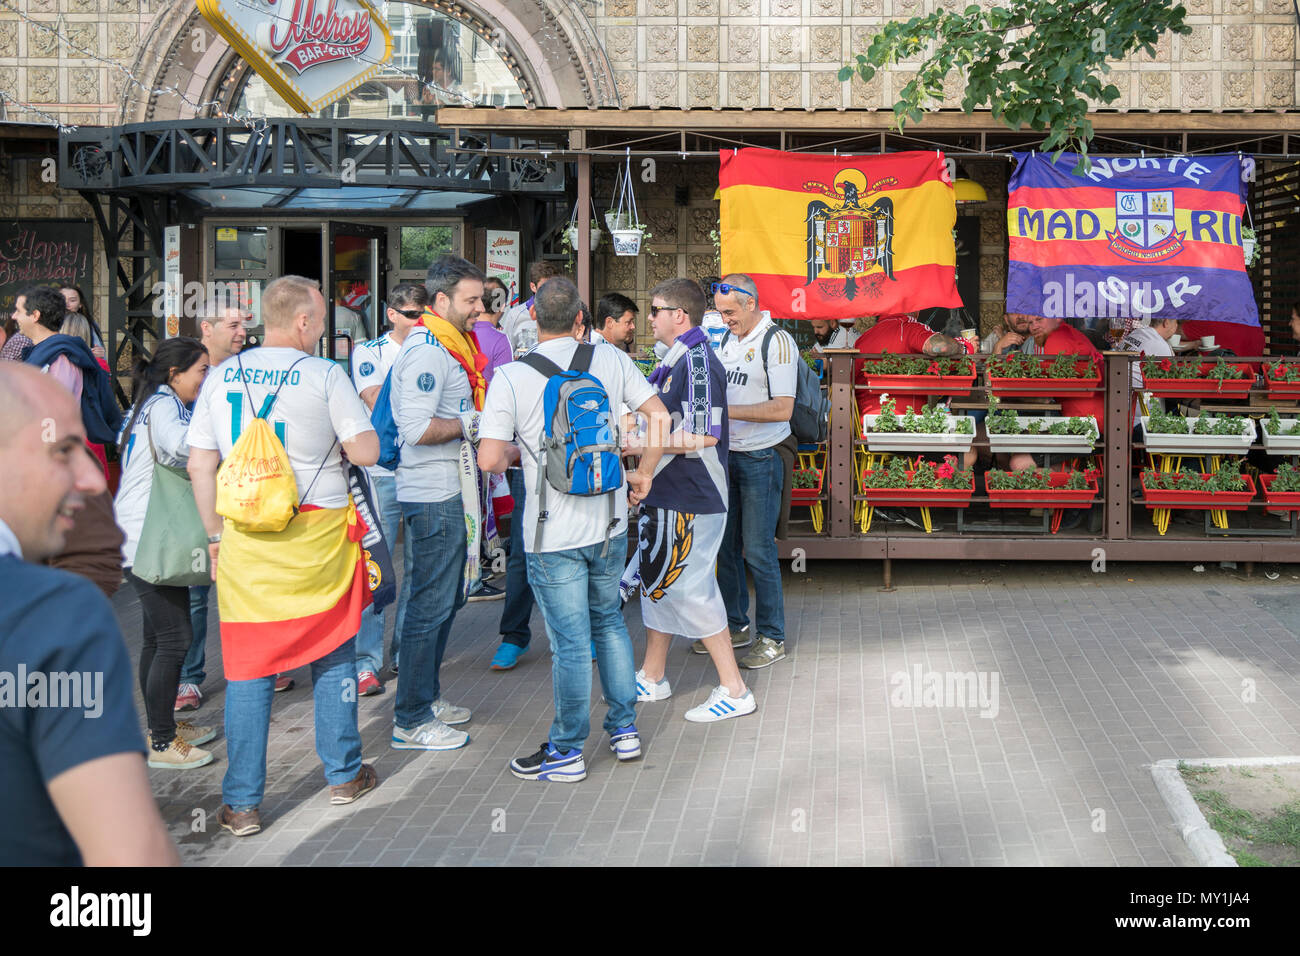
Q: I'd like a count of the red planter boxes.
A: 9